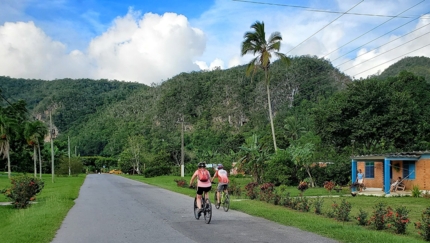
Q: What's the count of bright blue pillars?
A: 2